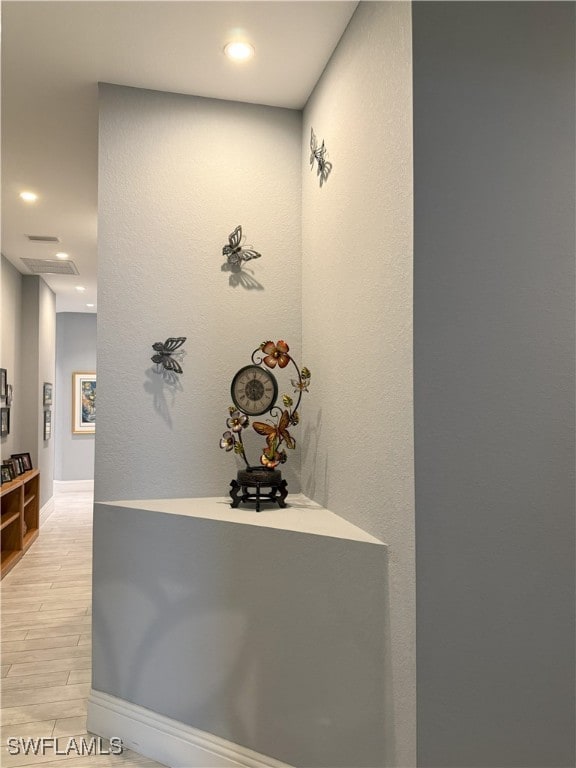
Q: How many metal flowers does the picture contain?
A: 5